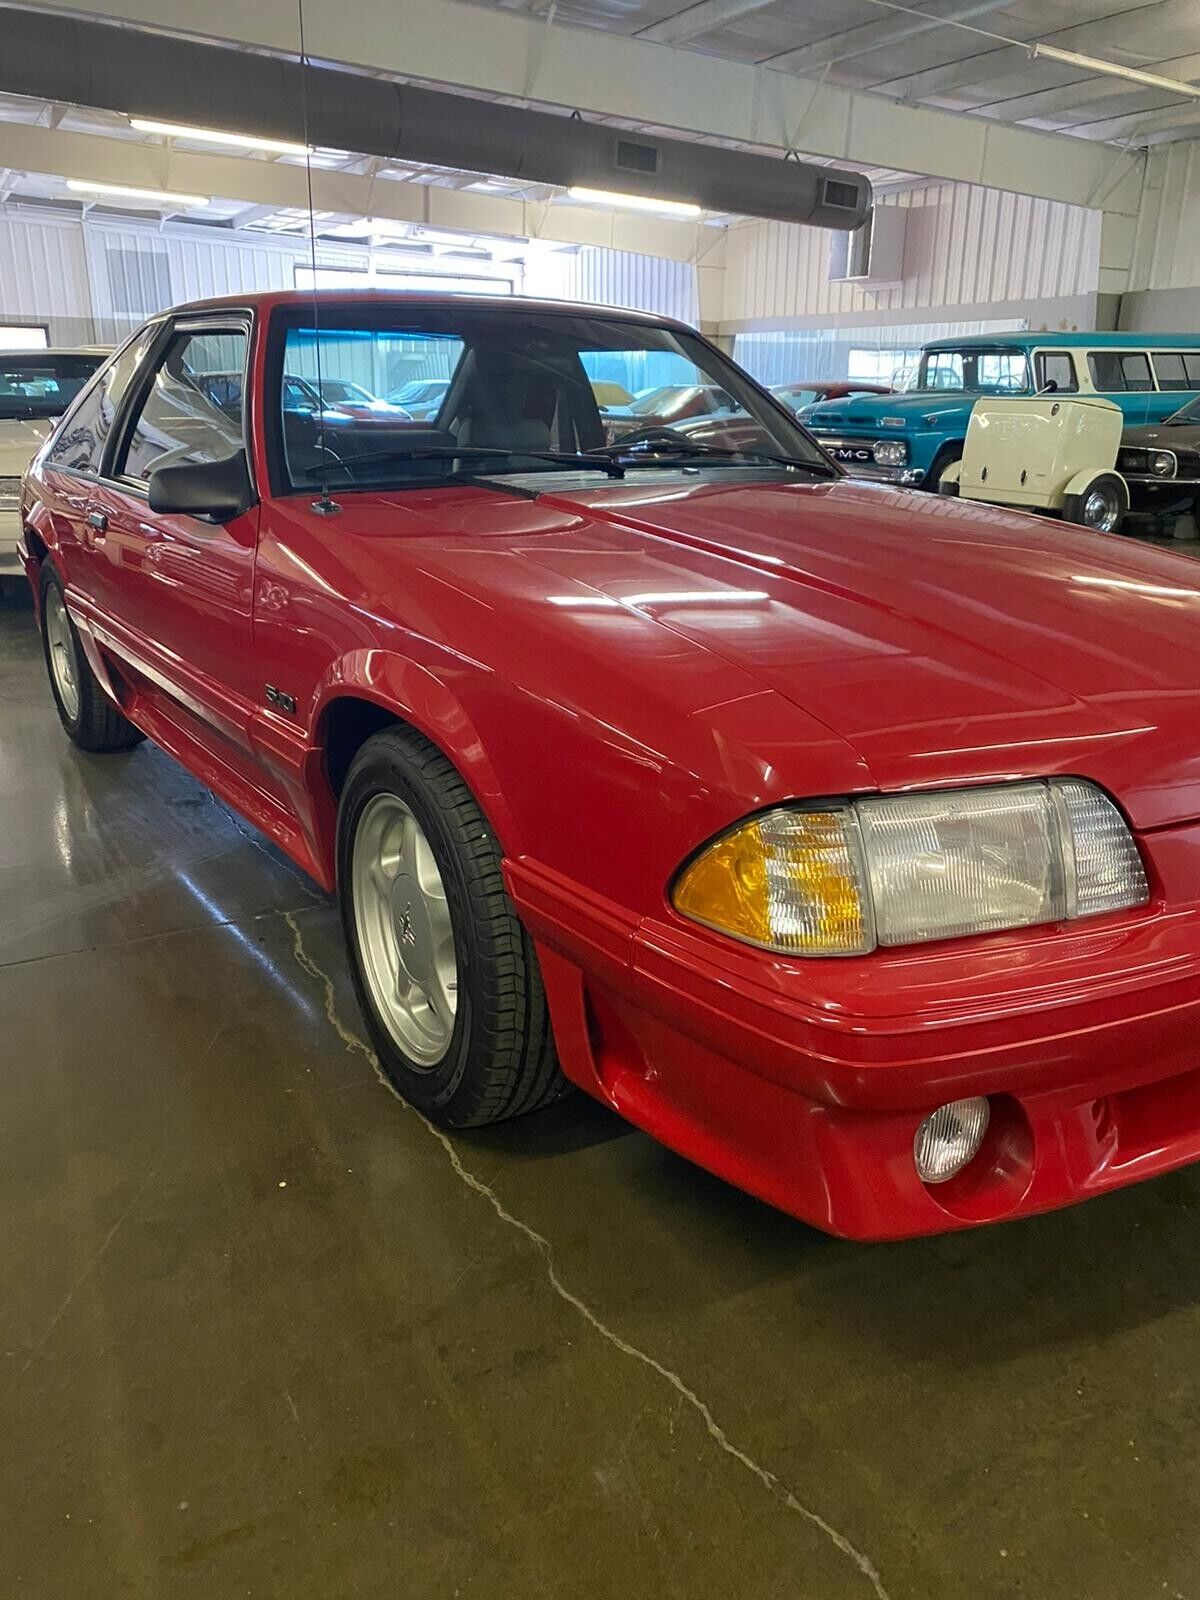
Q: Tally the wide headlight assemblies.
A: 1